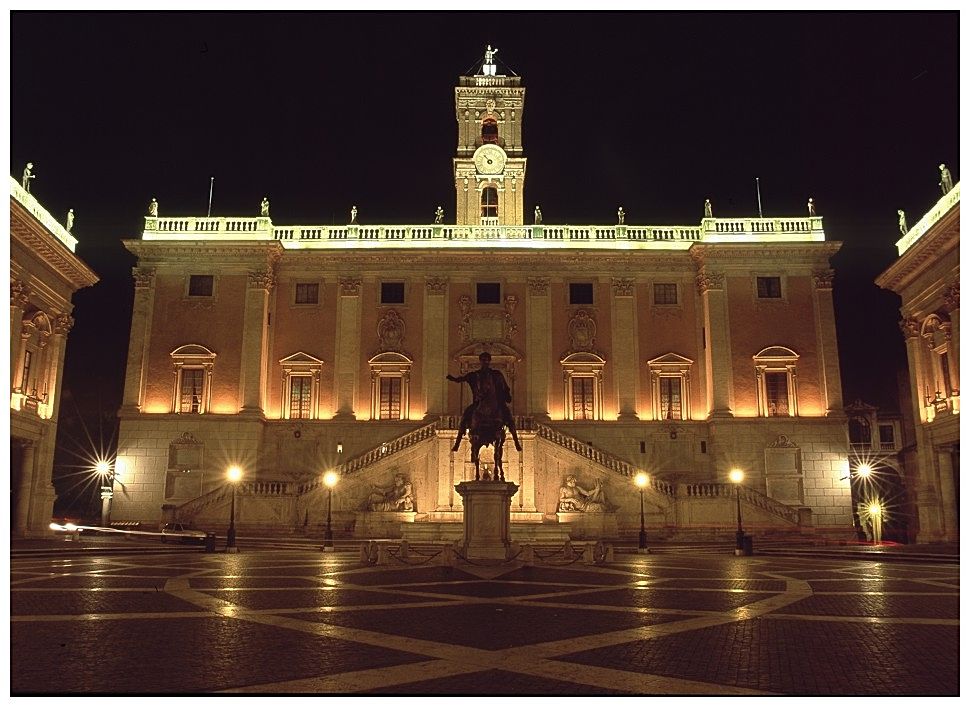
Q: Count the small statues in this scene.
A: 13